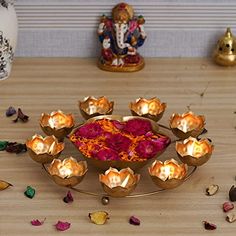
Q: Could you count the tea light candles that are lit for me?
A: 9